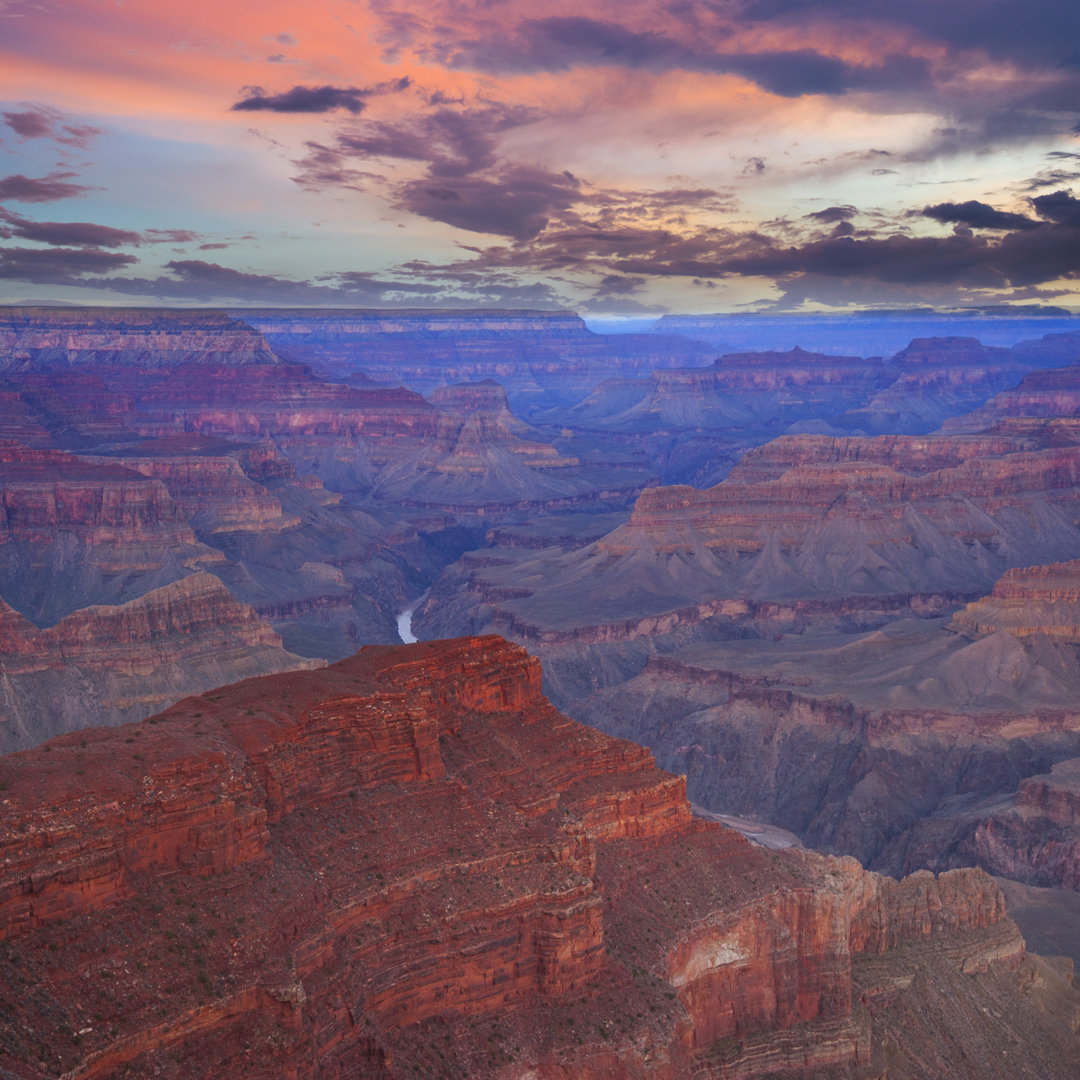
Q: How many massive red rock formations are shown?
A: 1